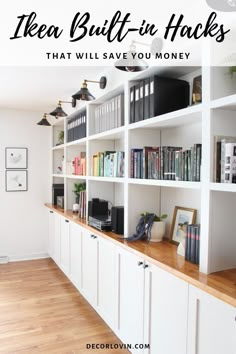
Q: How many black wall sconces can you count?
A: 4